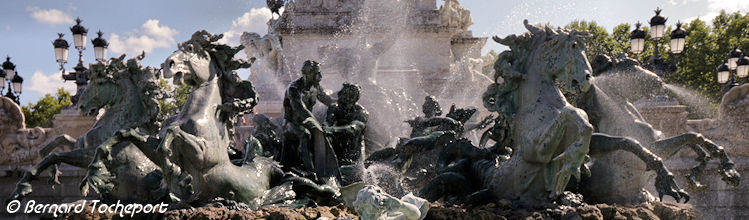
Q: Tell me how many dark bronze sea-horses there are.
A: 4